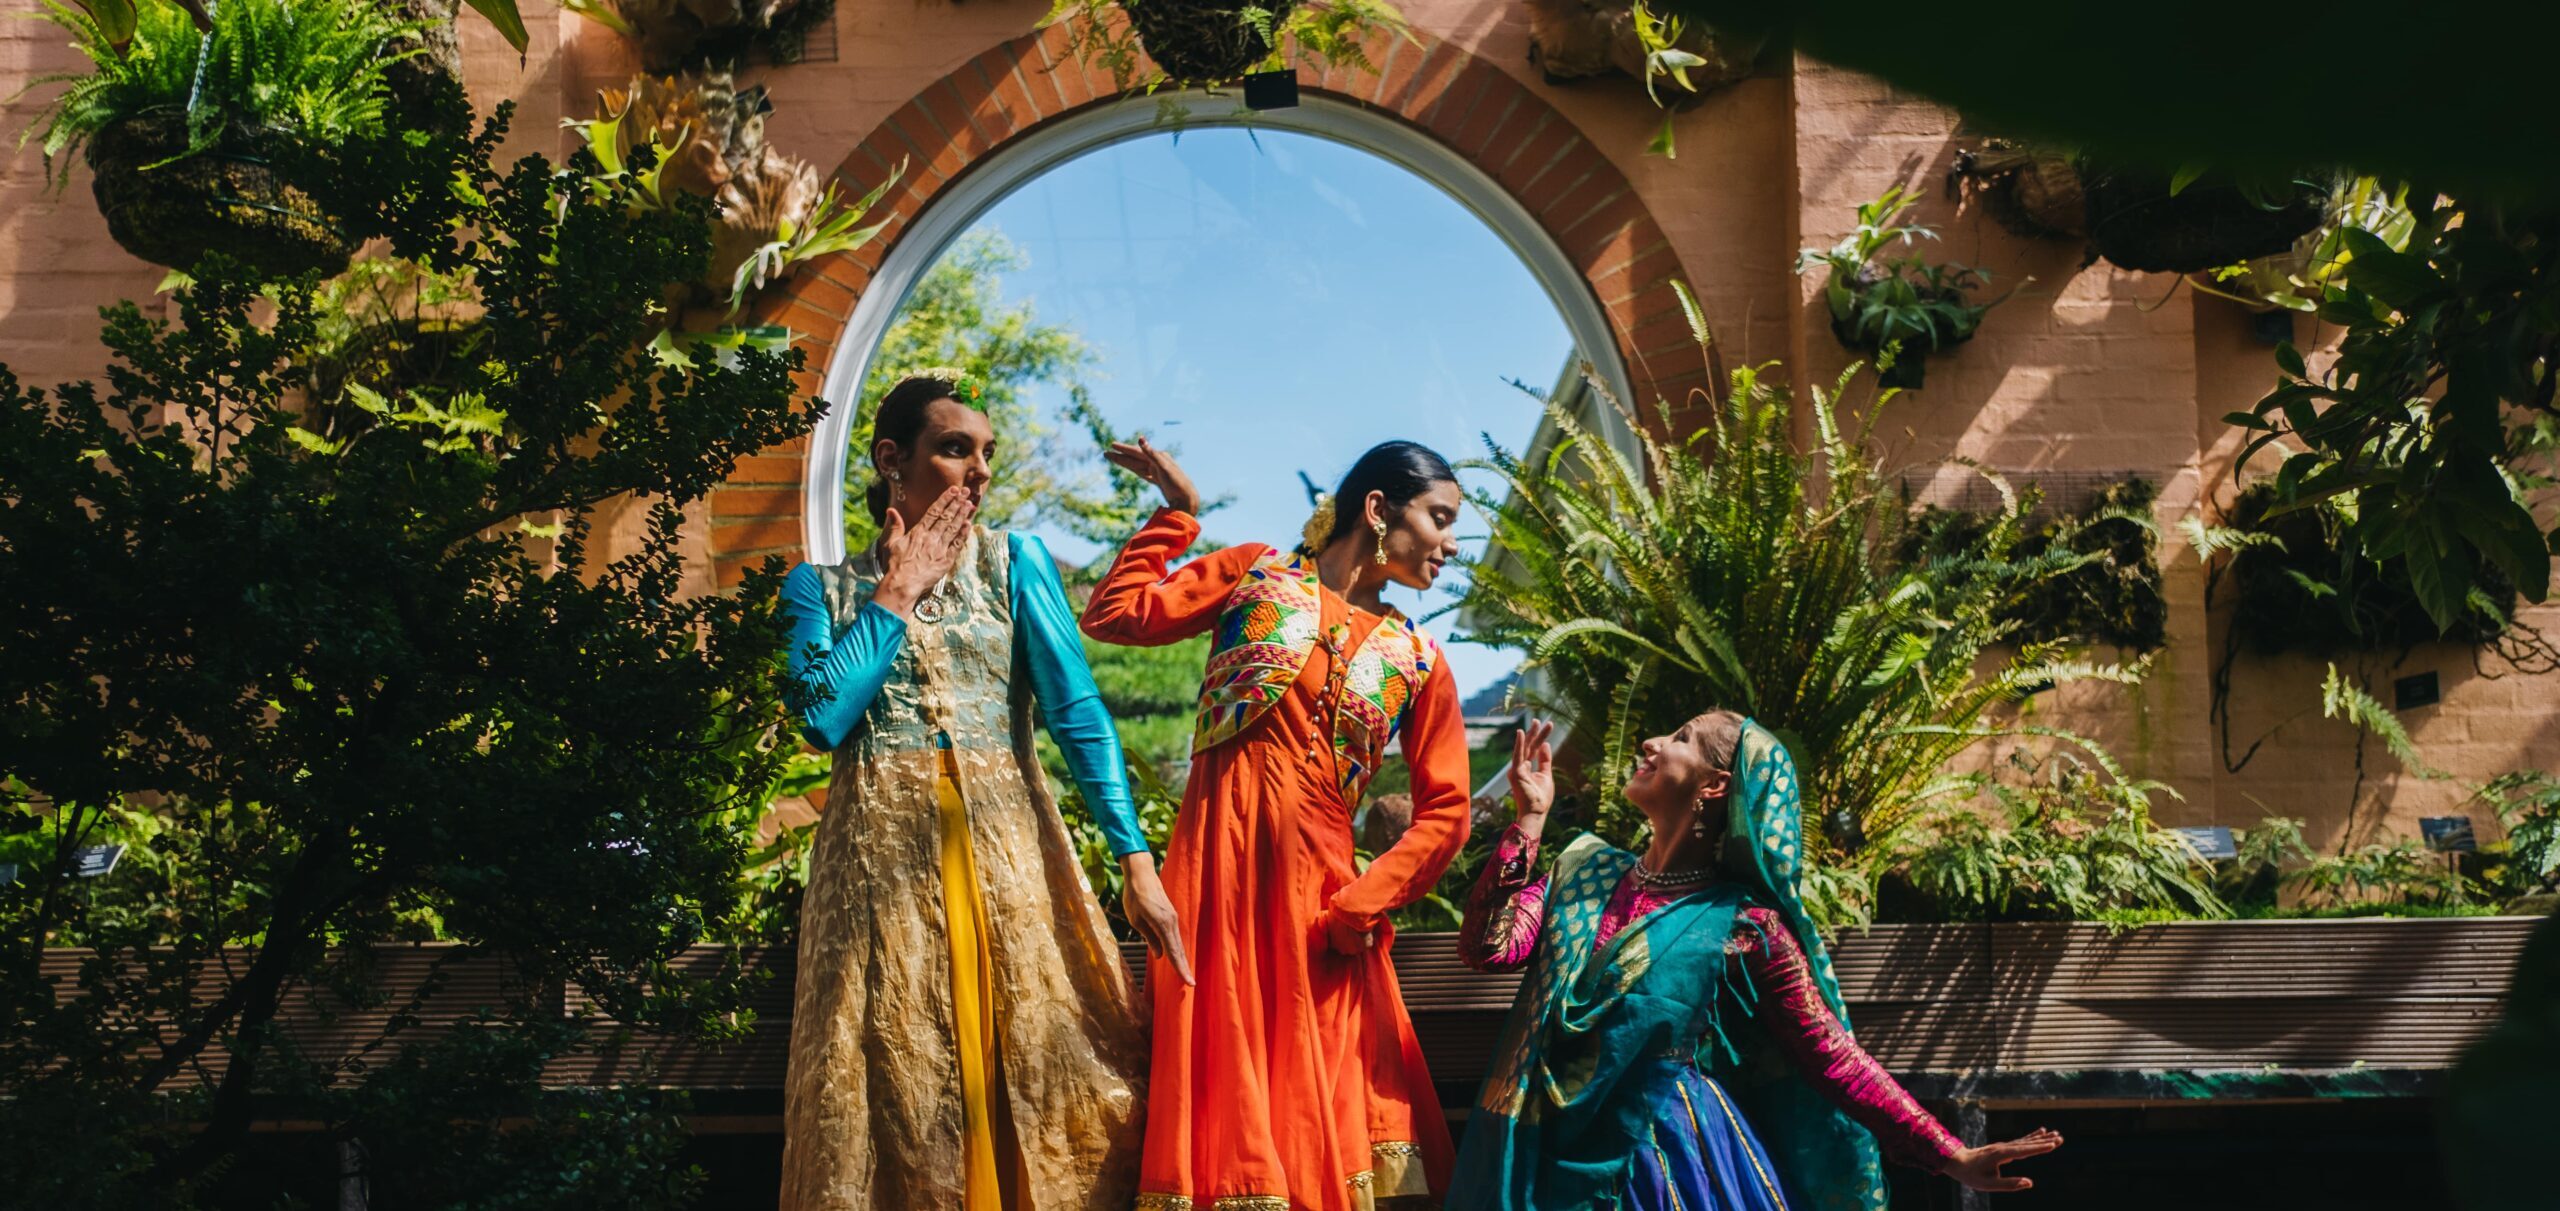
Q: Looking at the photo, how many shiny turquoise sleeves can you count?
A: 2